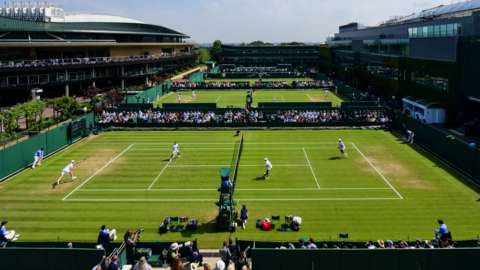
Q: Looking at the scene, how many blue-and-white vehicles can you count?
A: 1